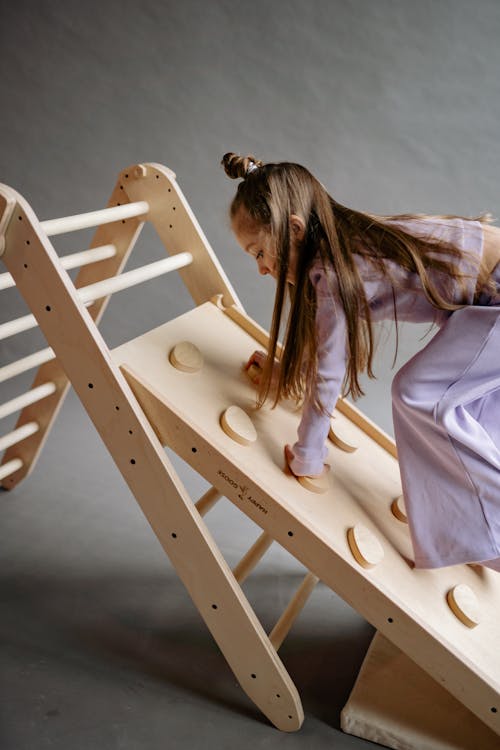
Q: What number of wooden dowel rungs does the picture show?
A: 11